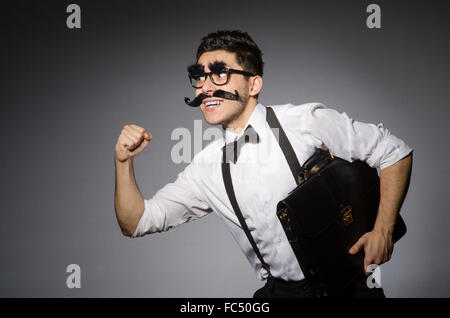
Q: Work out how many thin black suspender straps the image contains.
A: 2